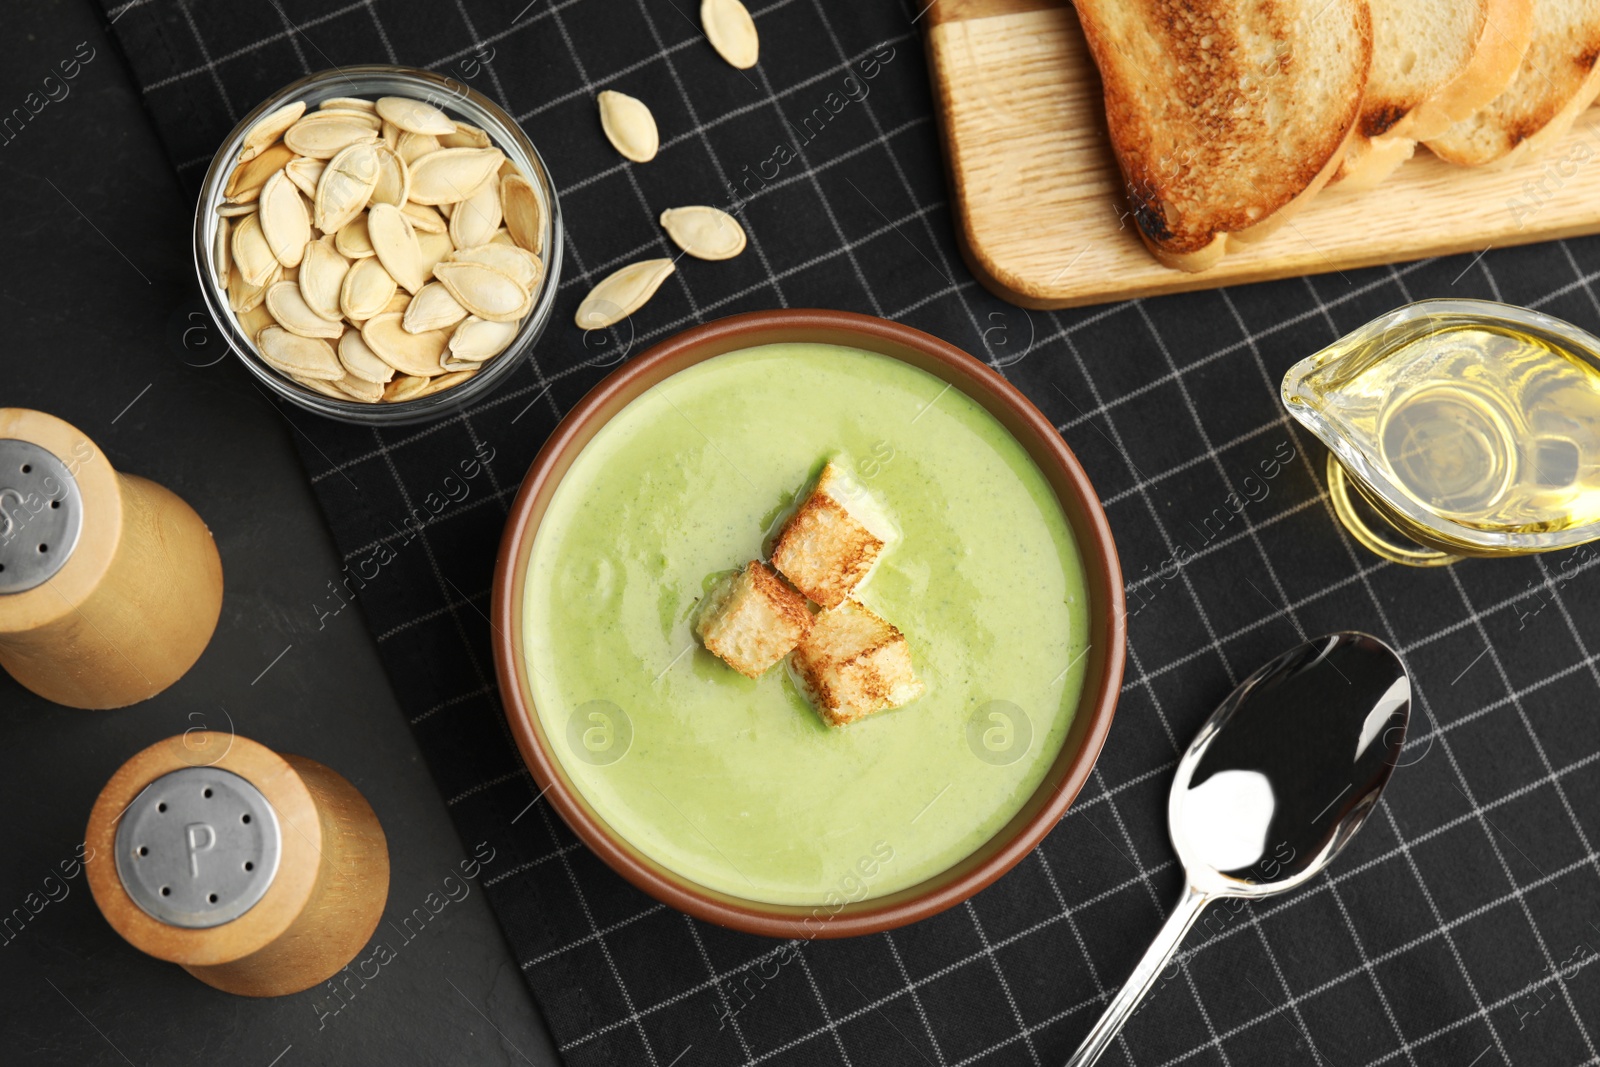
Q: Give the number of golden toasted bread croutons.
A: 3